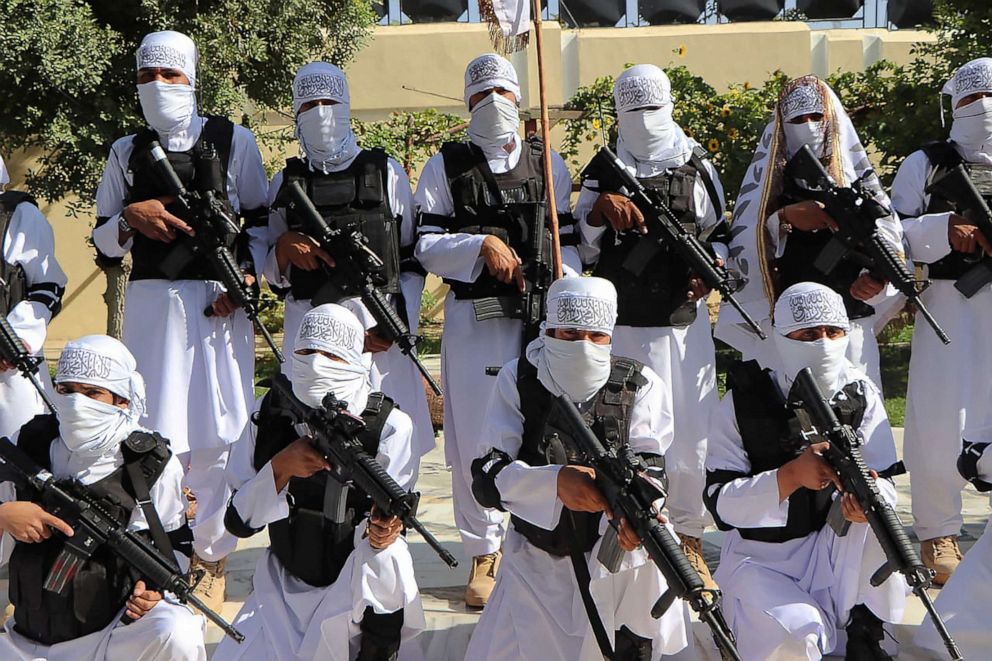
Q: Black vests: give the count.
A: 11